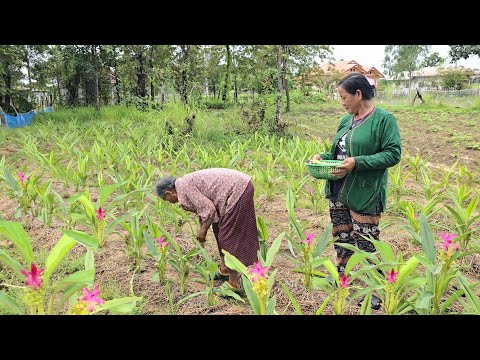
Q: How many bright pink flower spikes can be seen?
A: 10